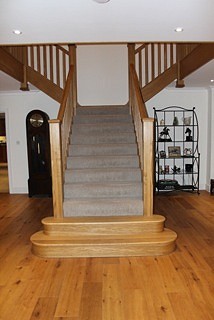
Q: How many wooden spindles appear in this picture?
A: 12